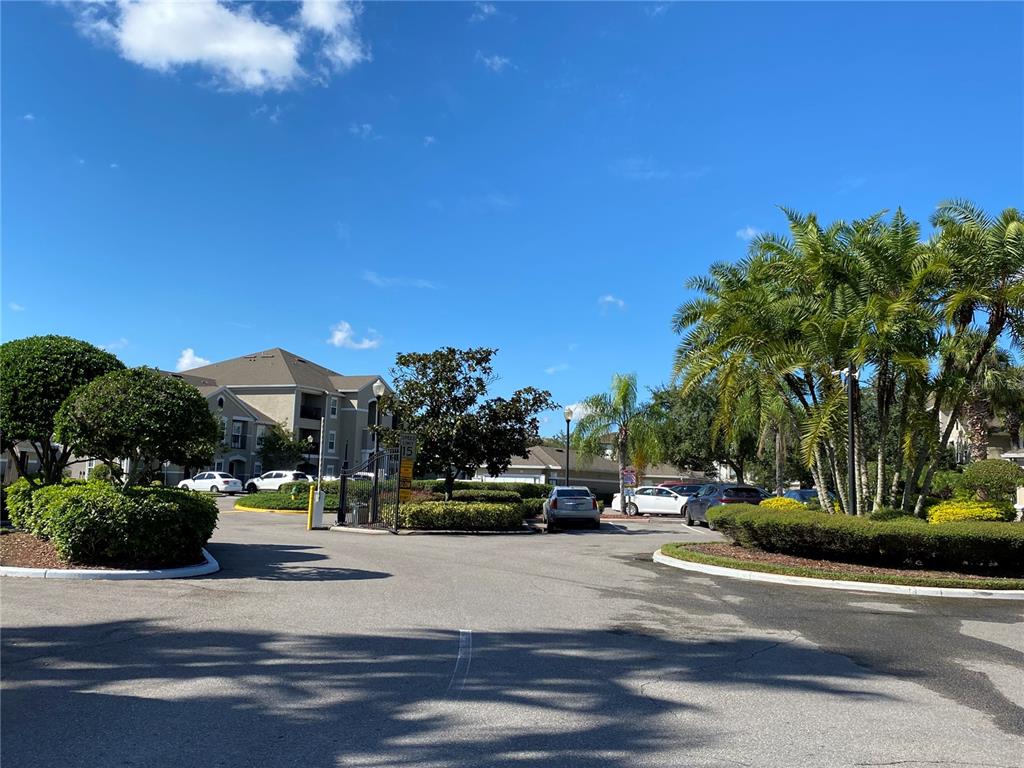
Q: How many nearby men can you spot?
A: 0